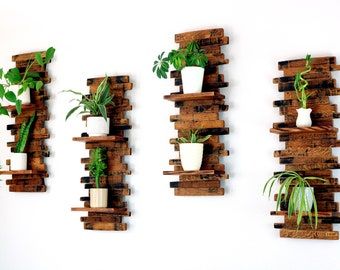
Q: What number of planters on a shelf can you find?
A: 8